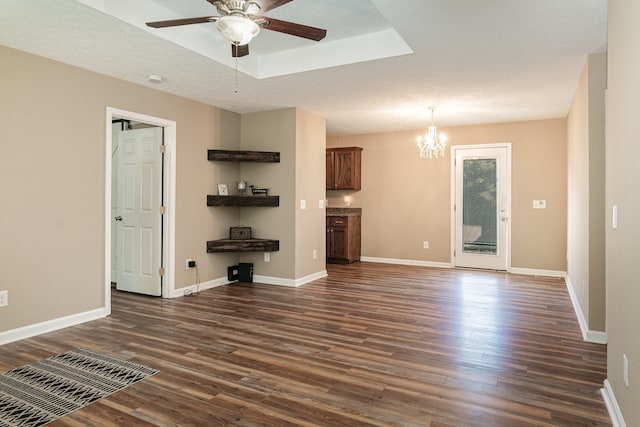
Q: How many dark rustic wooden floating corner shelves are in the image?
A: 3